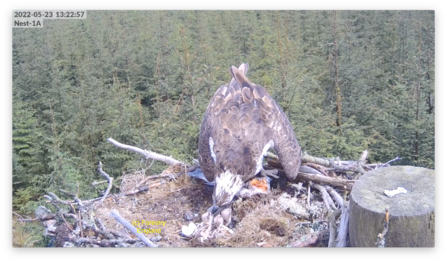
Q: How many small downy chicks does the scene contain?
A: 3